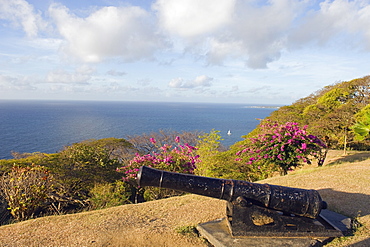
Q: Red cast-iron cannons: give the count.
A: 0